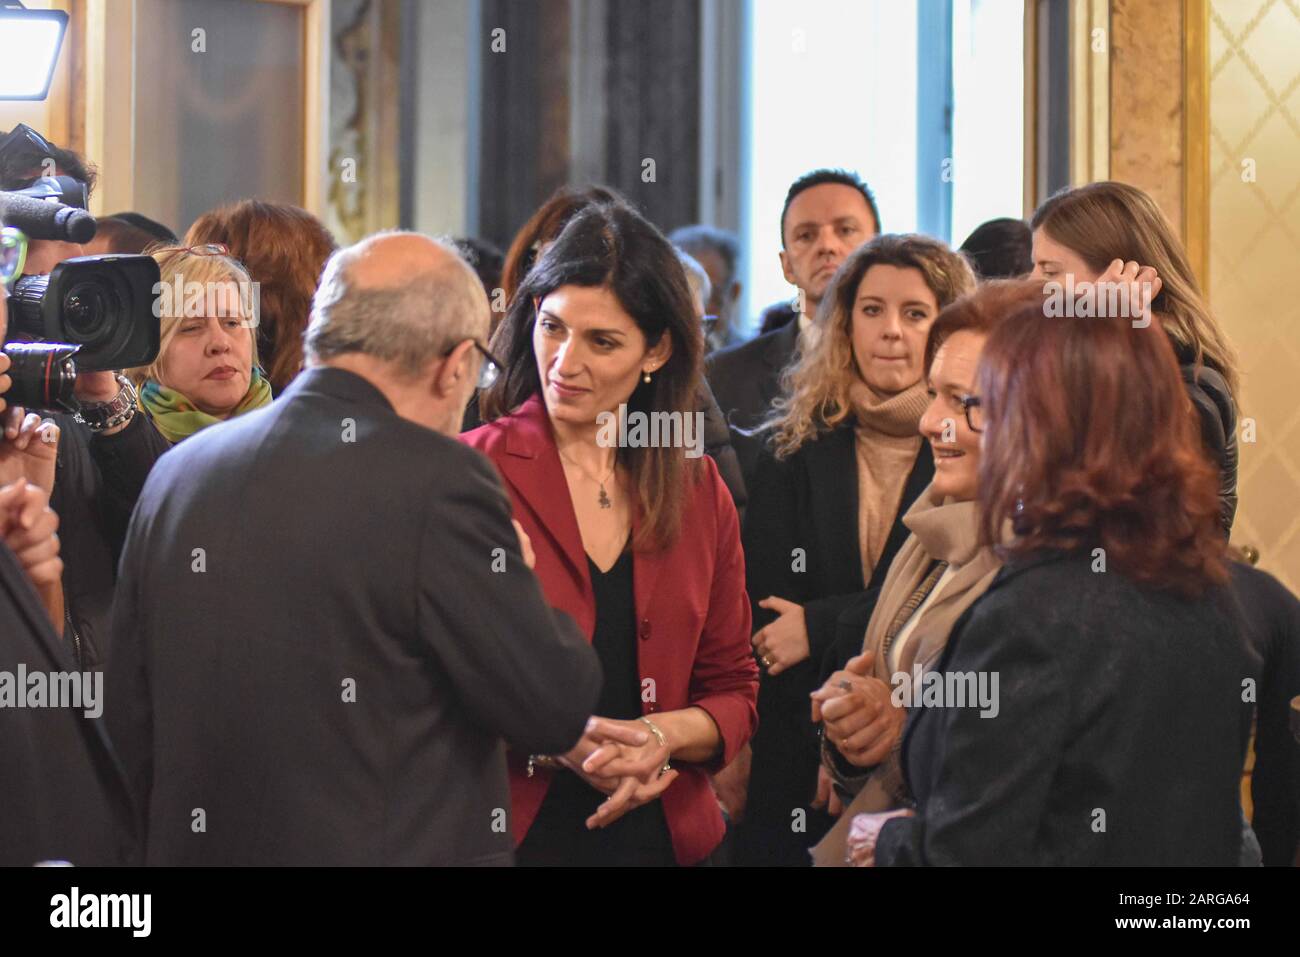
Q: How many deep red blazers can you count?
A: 1